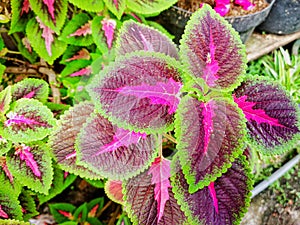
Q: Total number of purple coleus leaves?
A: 9